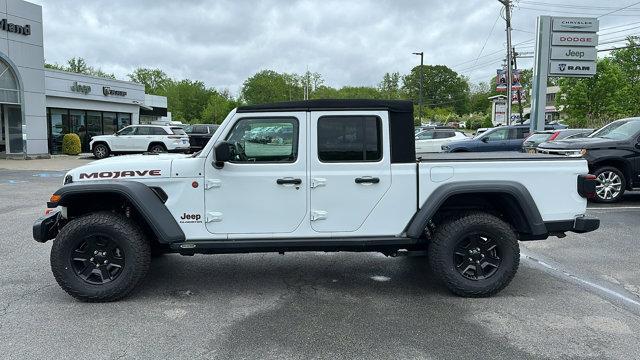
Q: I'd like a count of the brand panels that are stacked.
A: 4